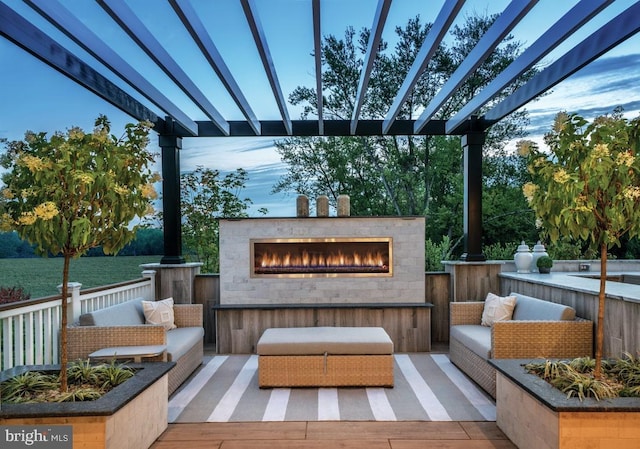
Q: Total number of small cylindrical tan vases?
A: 3